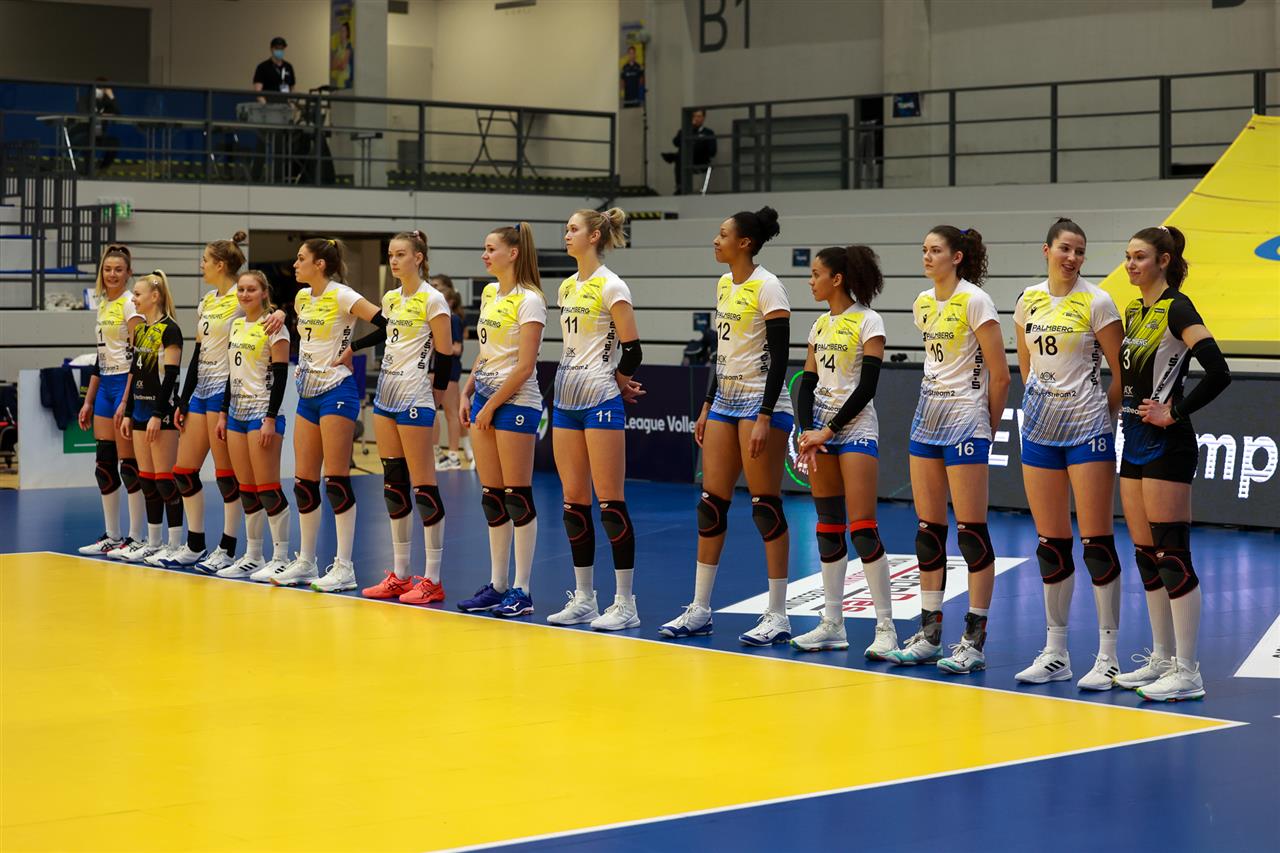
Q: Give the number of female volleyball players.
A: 13